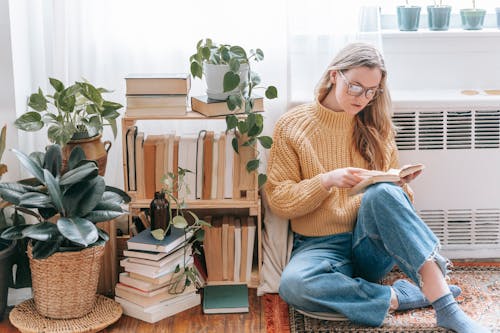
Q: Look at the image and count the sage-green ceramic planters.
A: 3